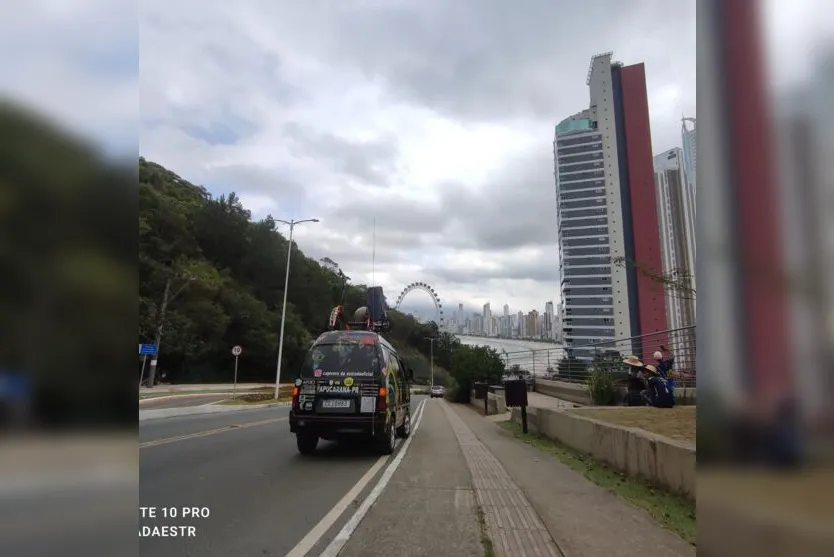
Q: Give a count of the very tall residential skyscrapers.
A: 3